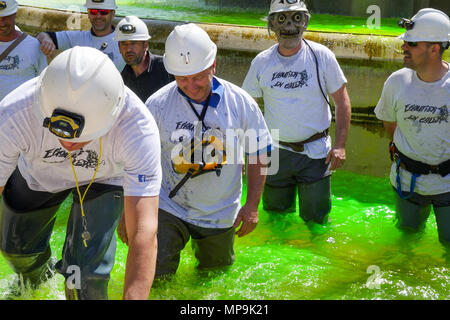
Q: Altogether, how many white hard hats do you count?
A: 7